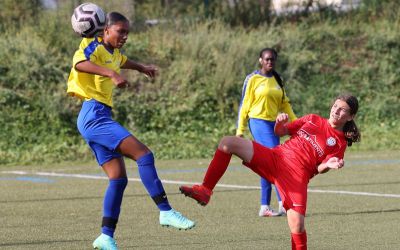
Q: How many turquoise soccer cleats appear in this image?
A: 2